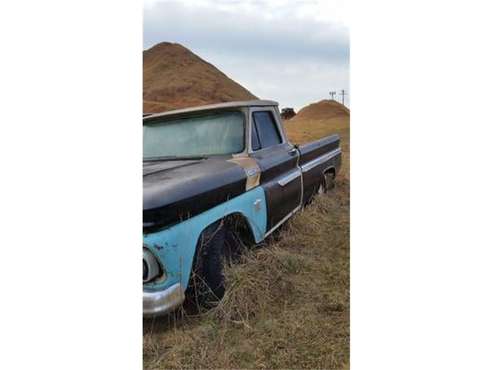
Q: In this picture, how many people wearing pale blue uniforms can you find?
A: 0